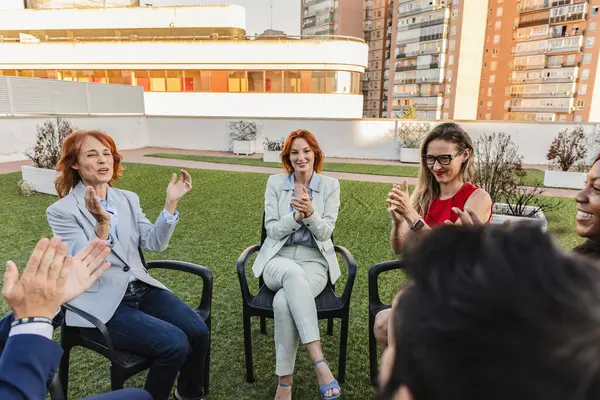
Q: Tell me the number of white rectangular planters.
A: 6